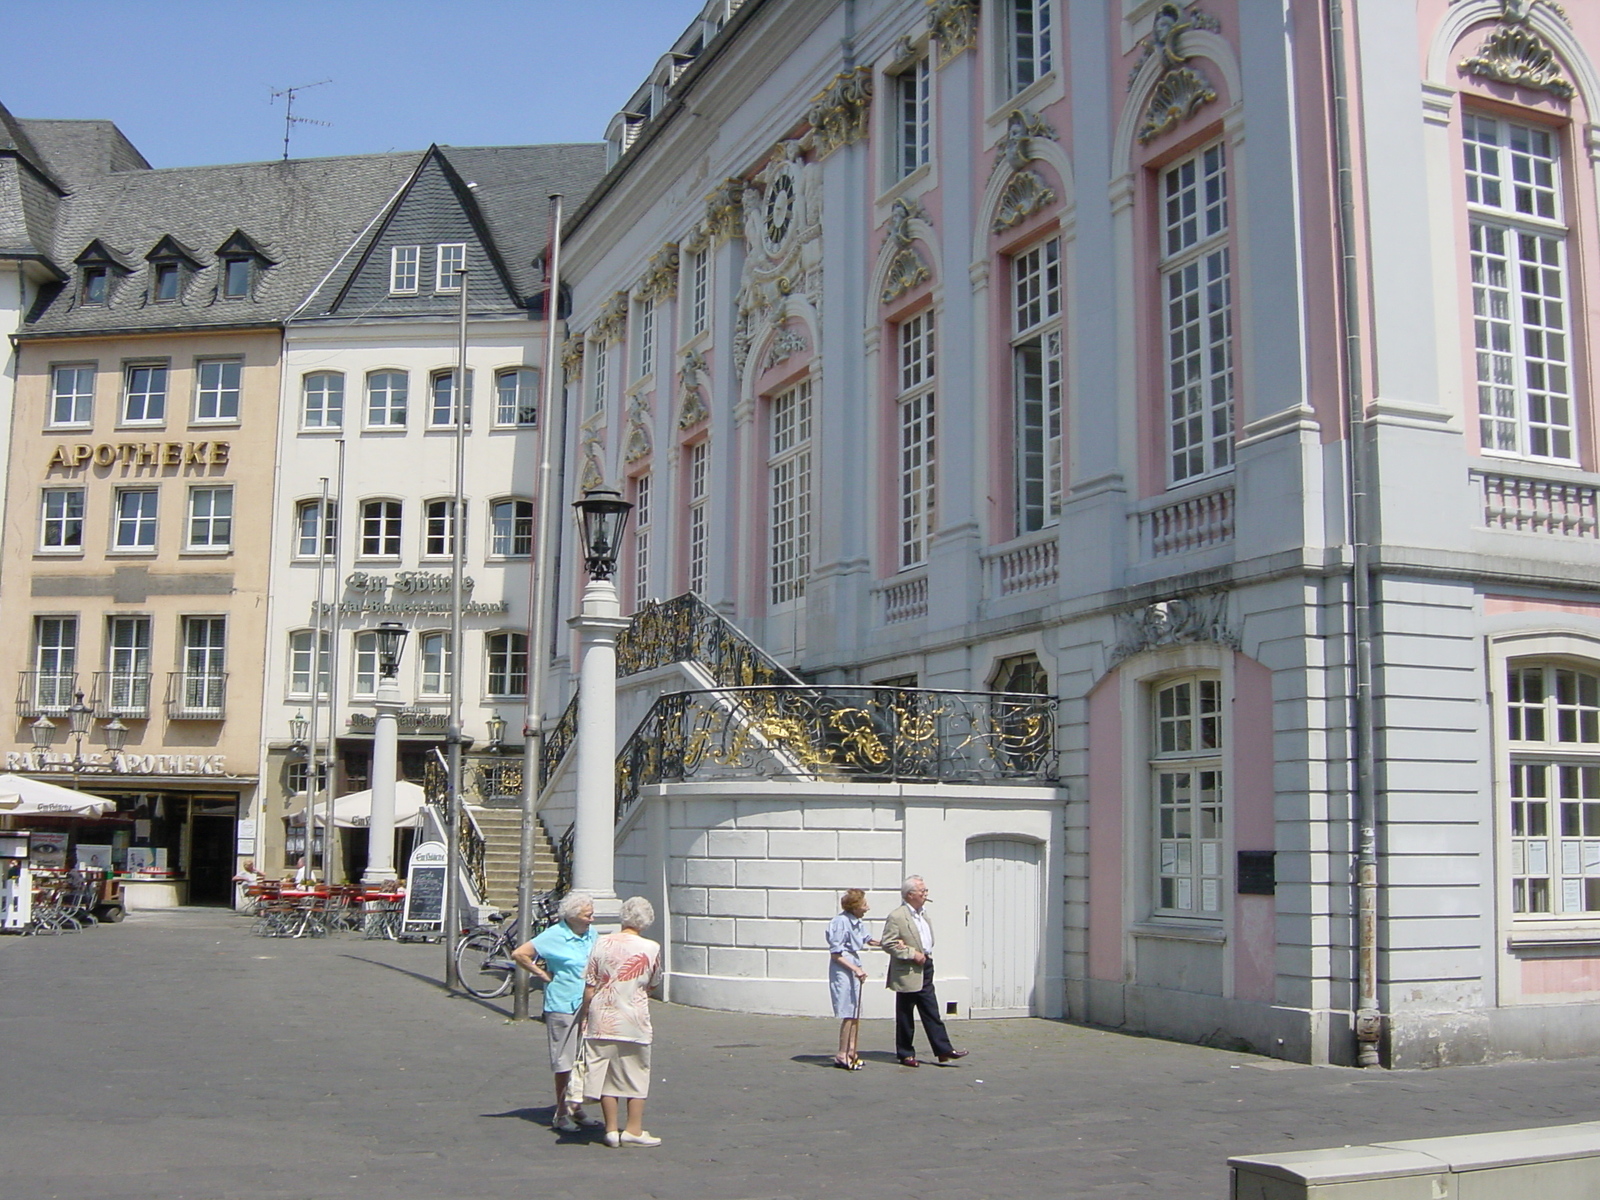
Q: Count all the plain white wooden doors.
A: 1